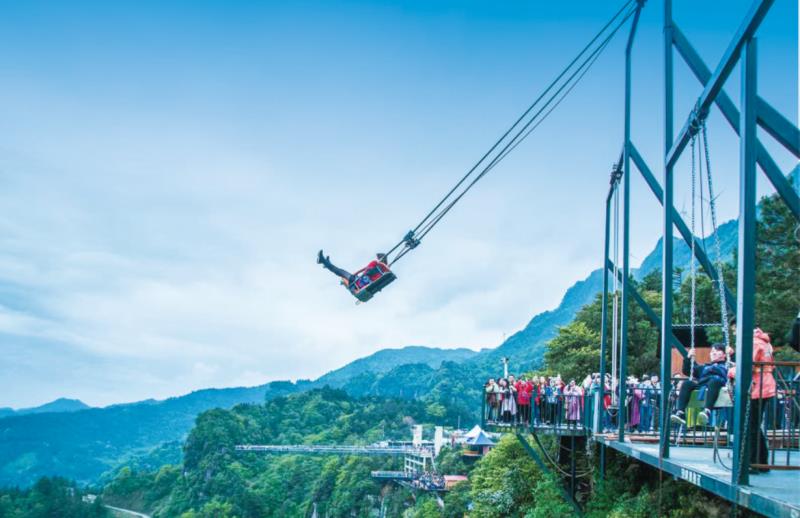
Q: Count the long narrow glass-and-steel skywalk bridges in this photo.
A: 1